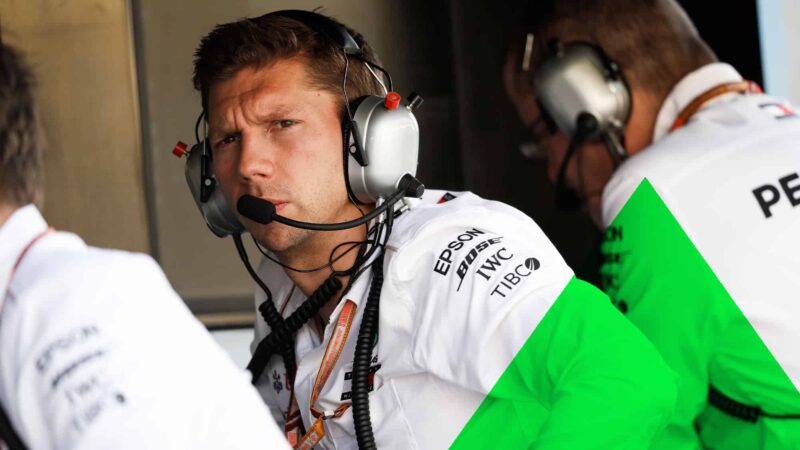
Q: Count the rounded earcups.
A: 3